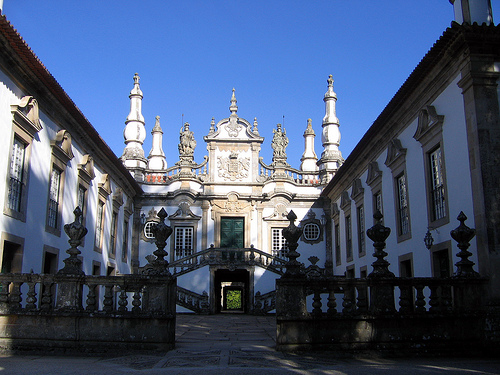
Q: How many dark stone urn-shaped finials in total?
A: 5